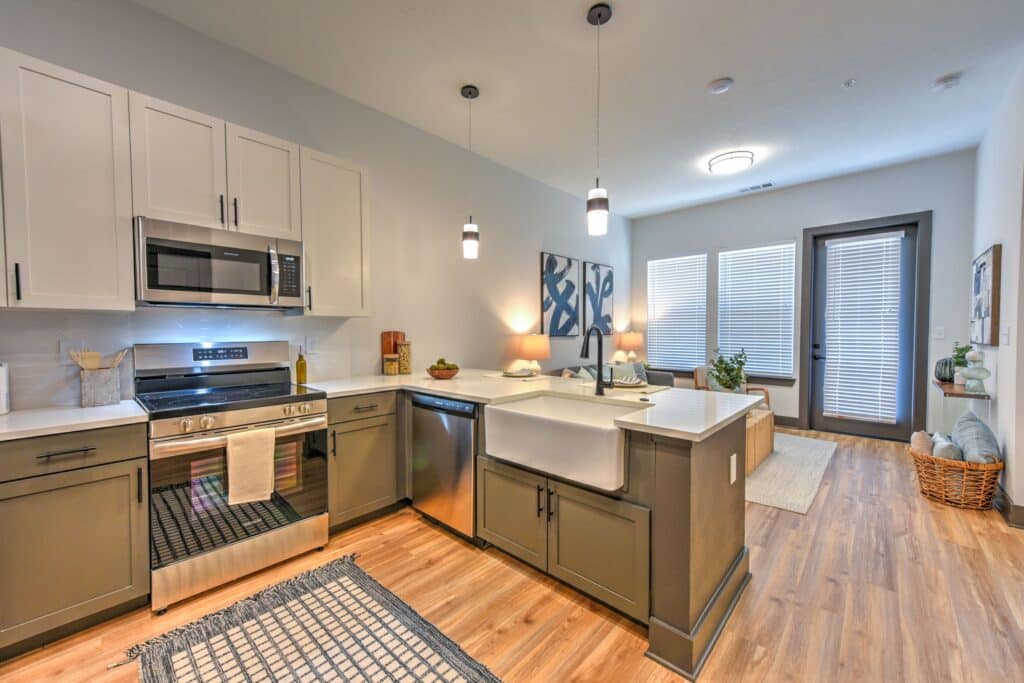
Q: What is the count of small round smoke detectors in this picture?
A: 2